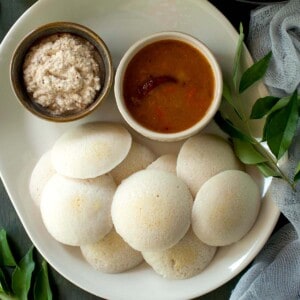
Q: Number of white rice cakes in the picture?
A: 10